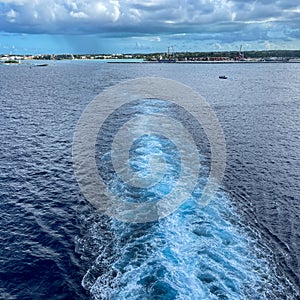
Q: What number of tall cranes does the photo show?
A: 3